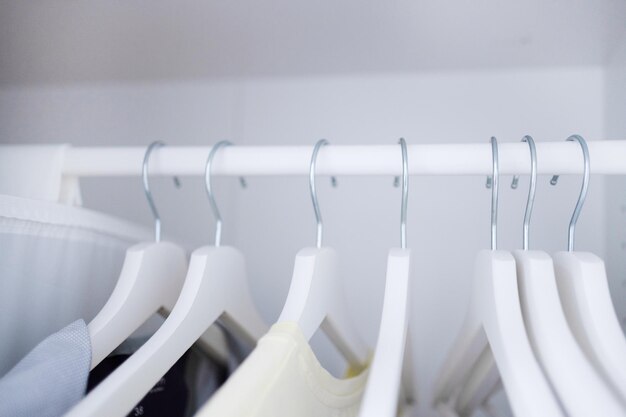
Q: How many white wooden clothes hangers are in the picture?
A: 7